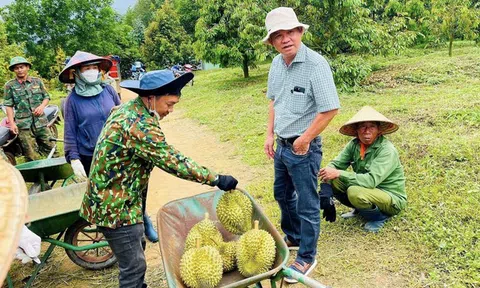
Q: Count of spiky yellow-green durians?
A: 5